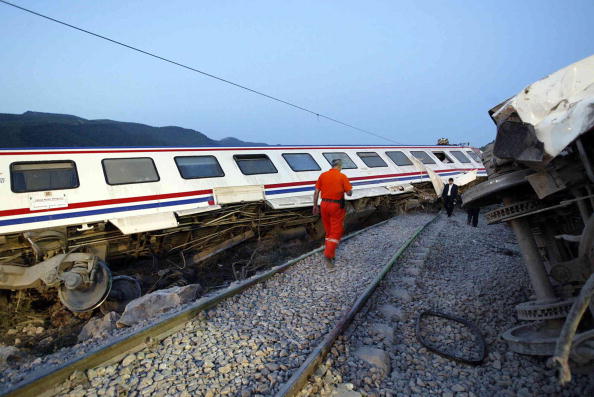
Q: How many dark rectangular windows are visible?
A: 12